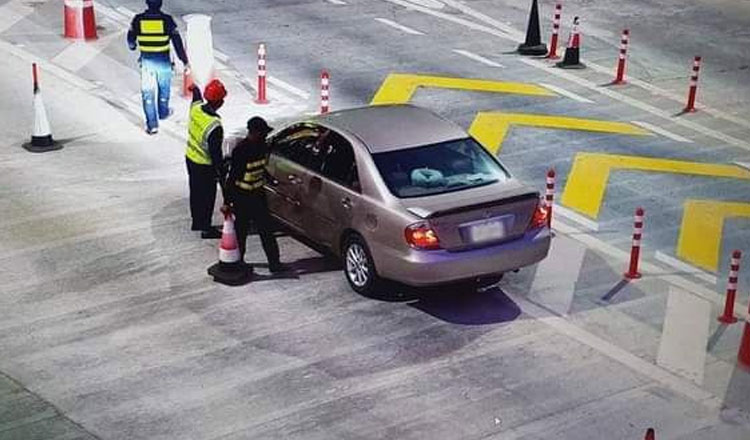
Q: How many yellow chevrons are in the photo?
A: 4